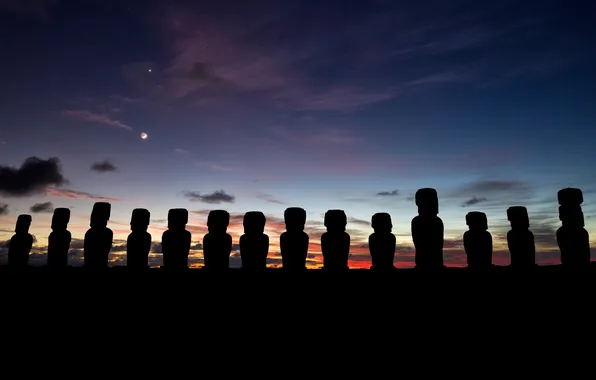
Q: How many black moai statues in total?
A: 14